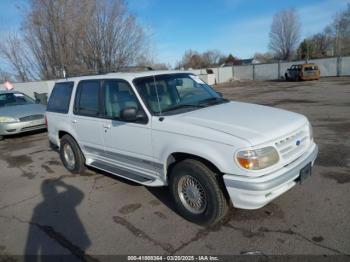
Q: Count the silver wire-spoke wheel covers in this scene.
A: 2